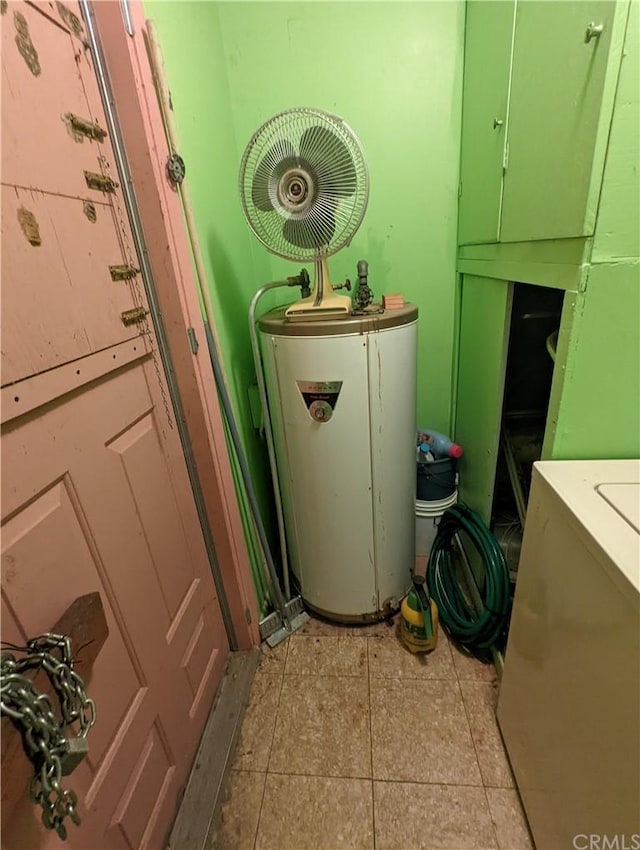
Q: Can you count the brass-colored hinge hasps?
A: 4